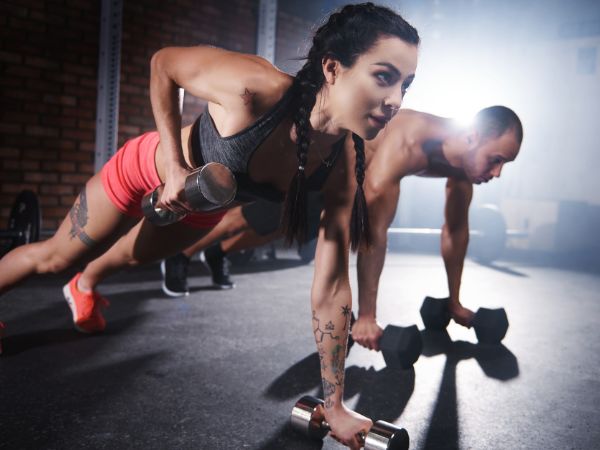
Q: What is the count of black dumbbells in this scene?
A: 2